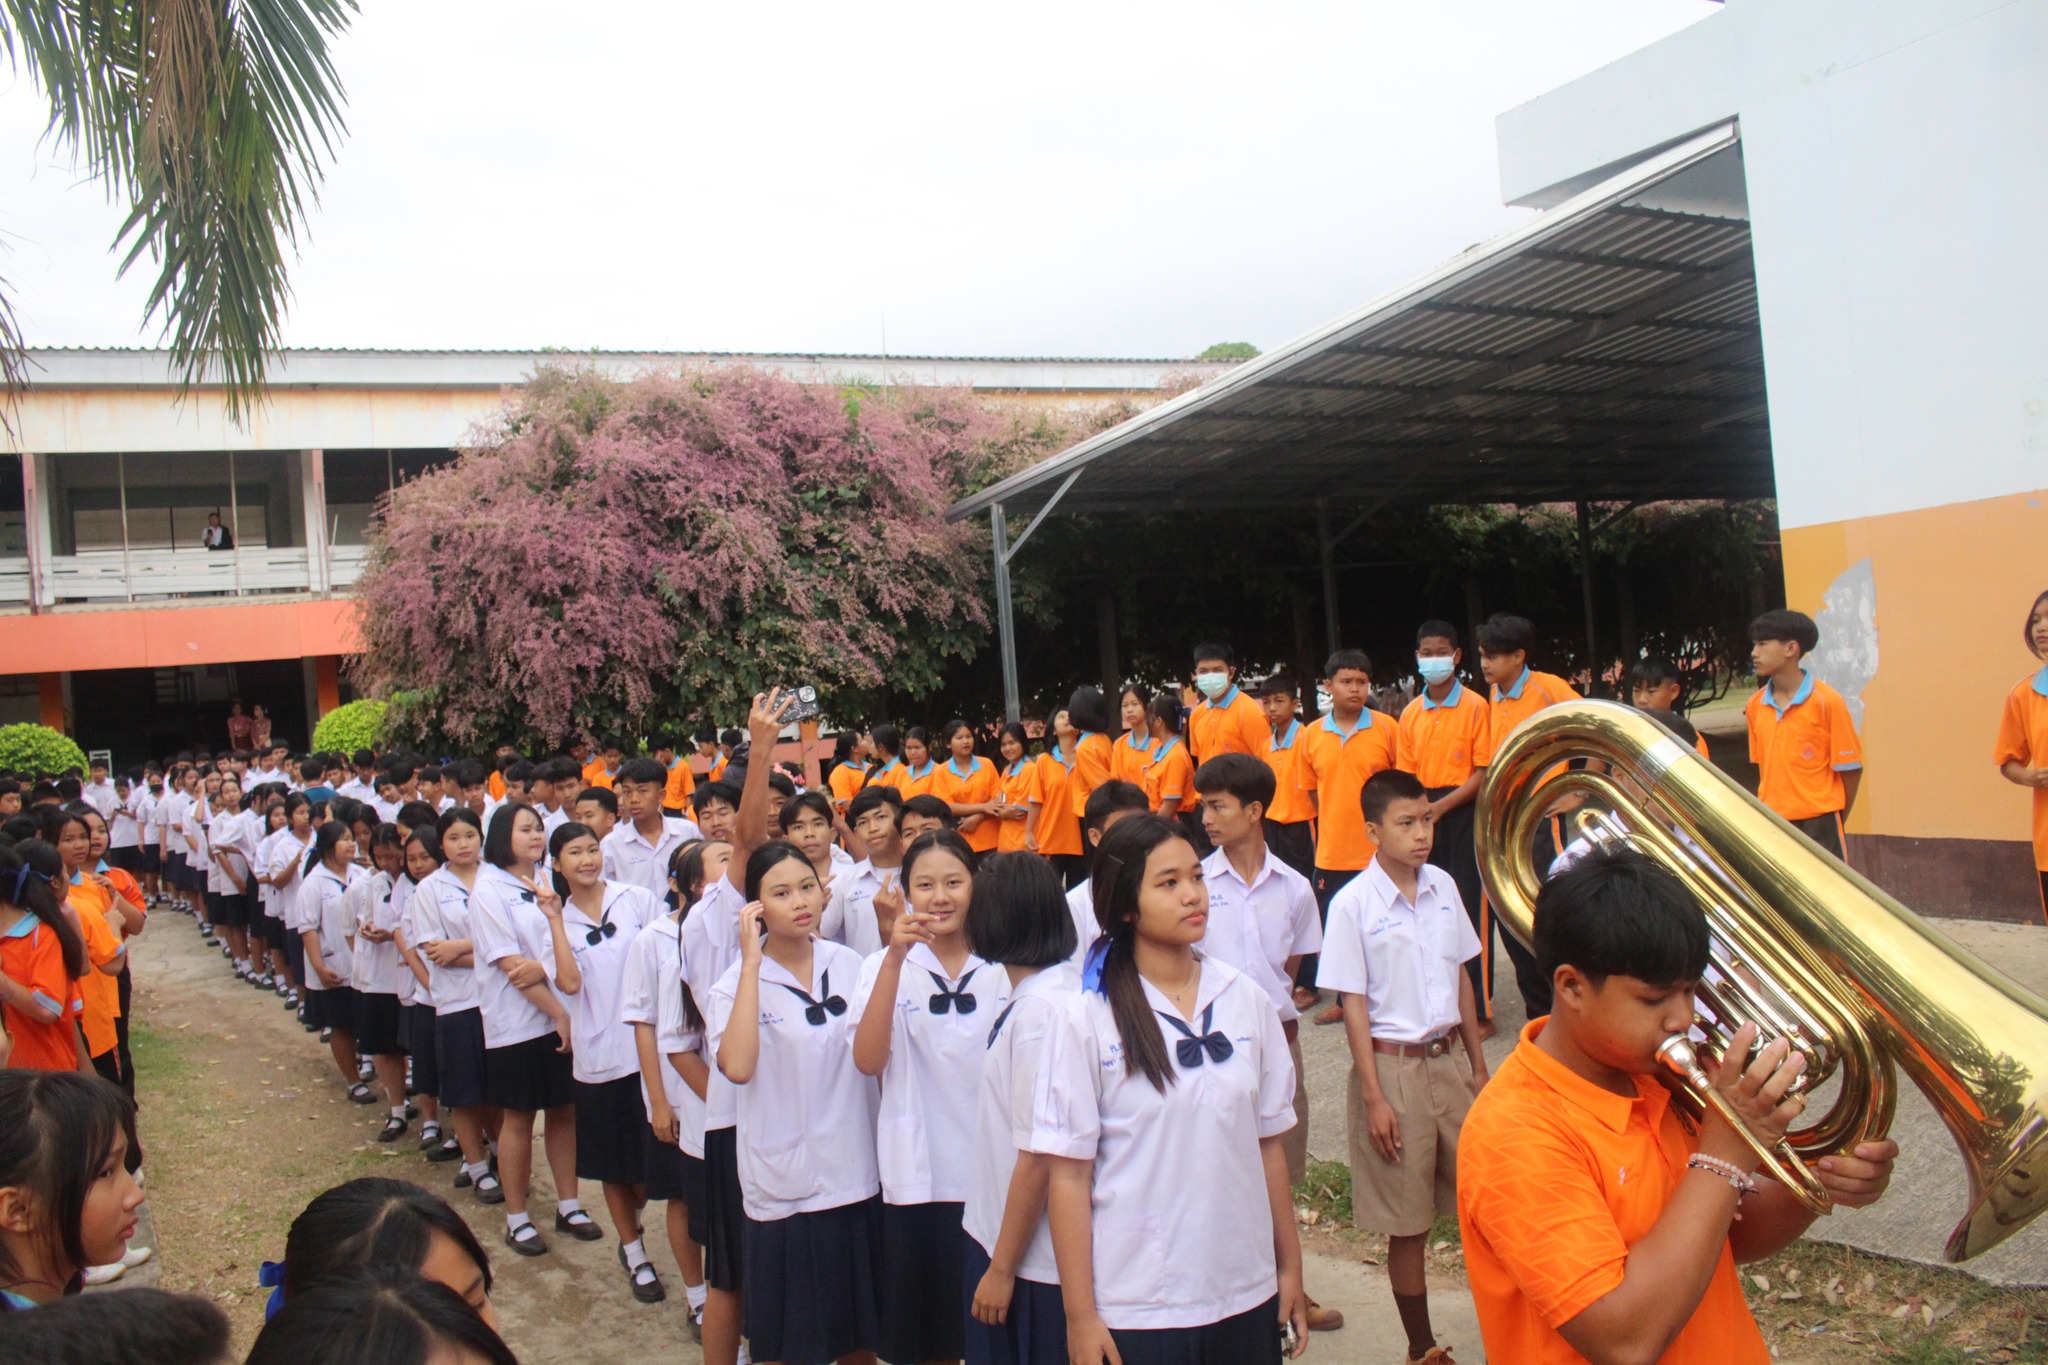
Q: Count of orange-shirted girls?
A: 14